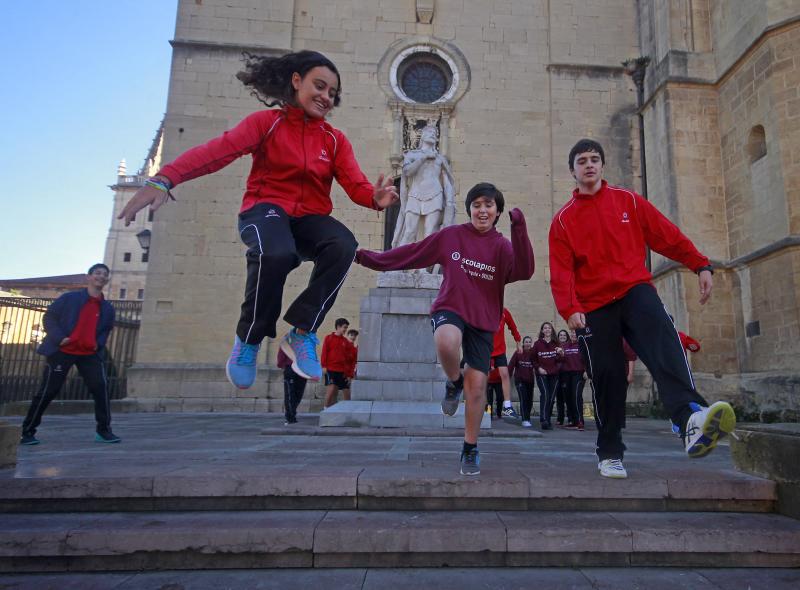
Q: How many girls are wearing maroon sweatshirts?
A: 4